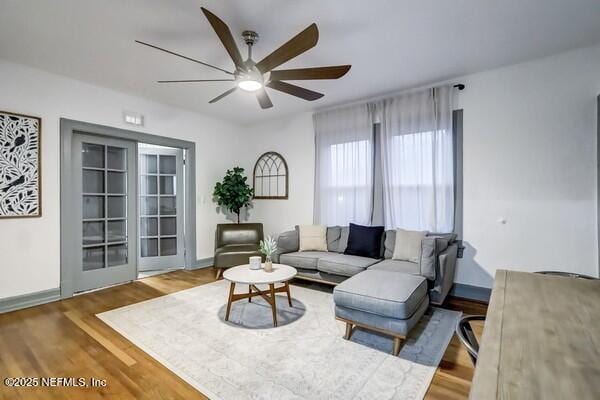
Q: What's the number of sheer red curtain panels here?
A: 0